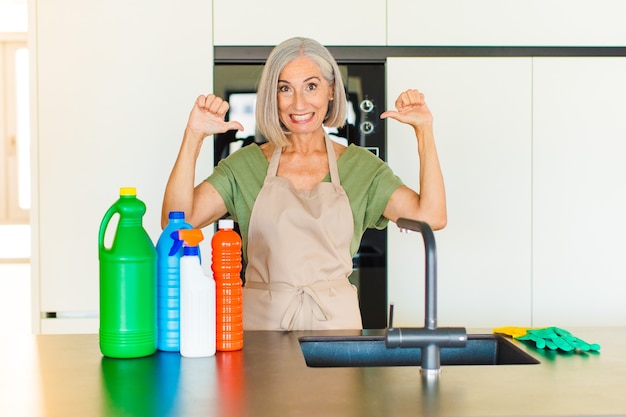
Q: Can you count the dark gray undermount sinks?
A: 1